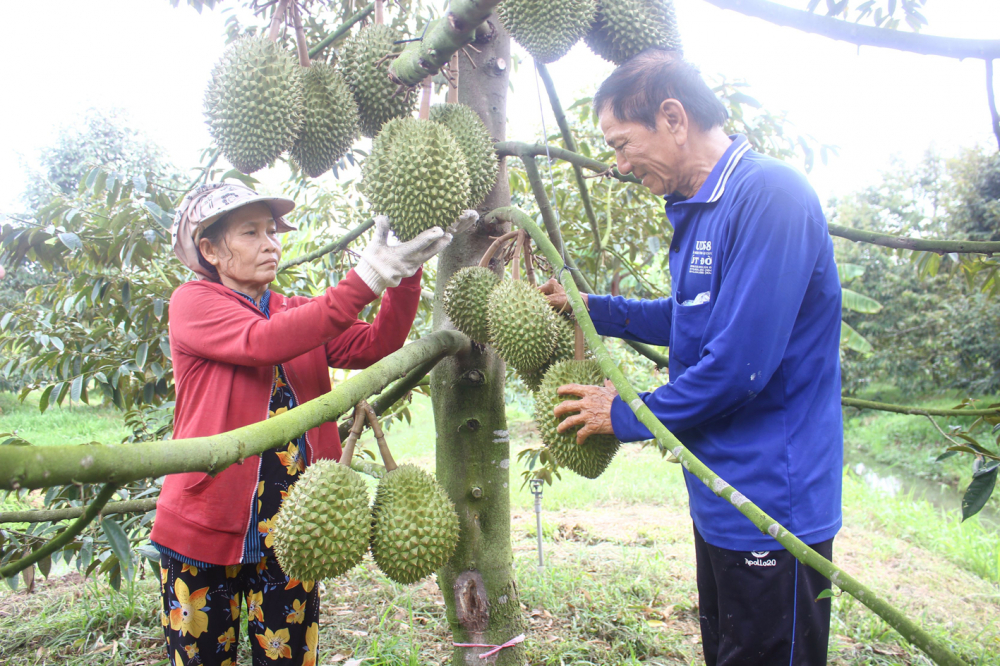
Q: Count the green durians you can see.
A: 13